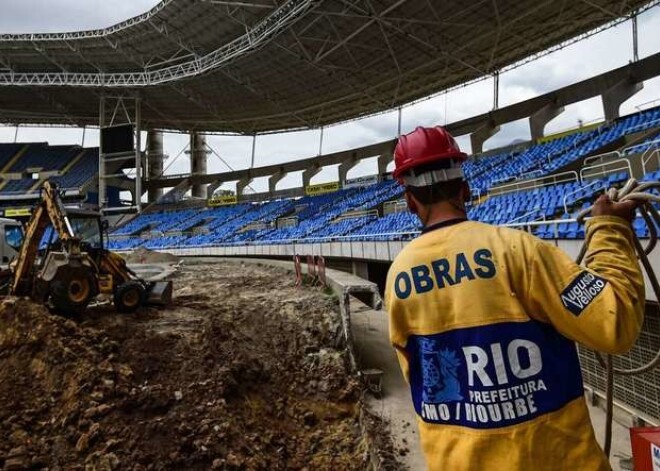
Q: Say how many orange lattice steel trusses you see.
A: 0